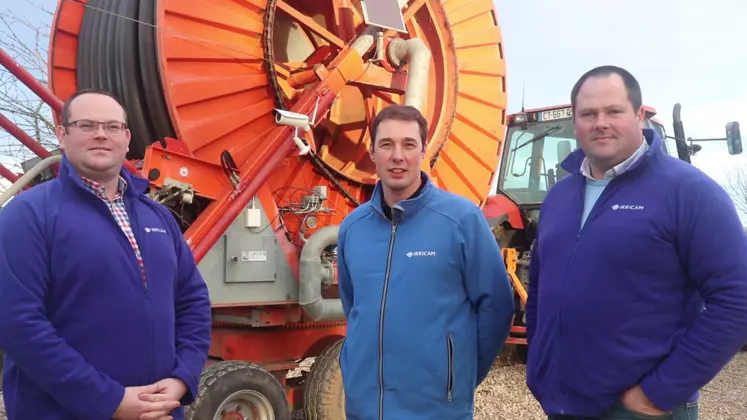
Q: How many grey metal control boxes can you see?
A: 1